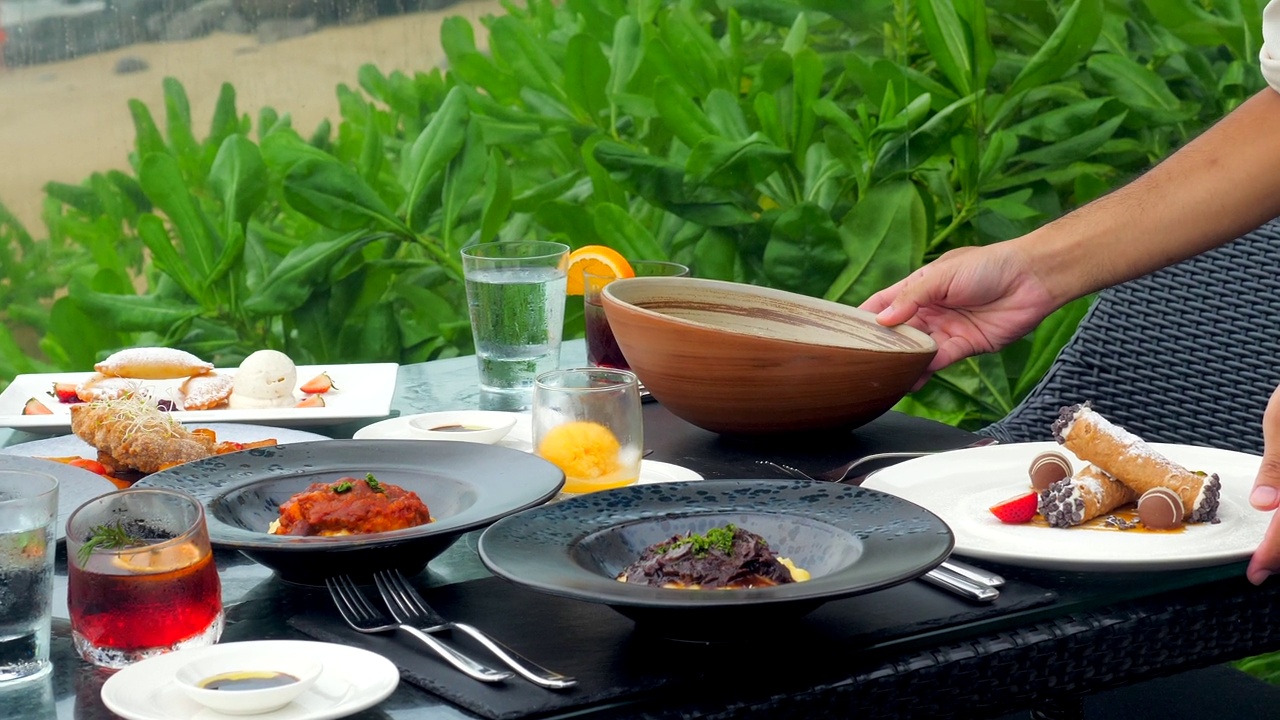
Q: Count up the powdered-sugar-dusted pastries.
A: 5